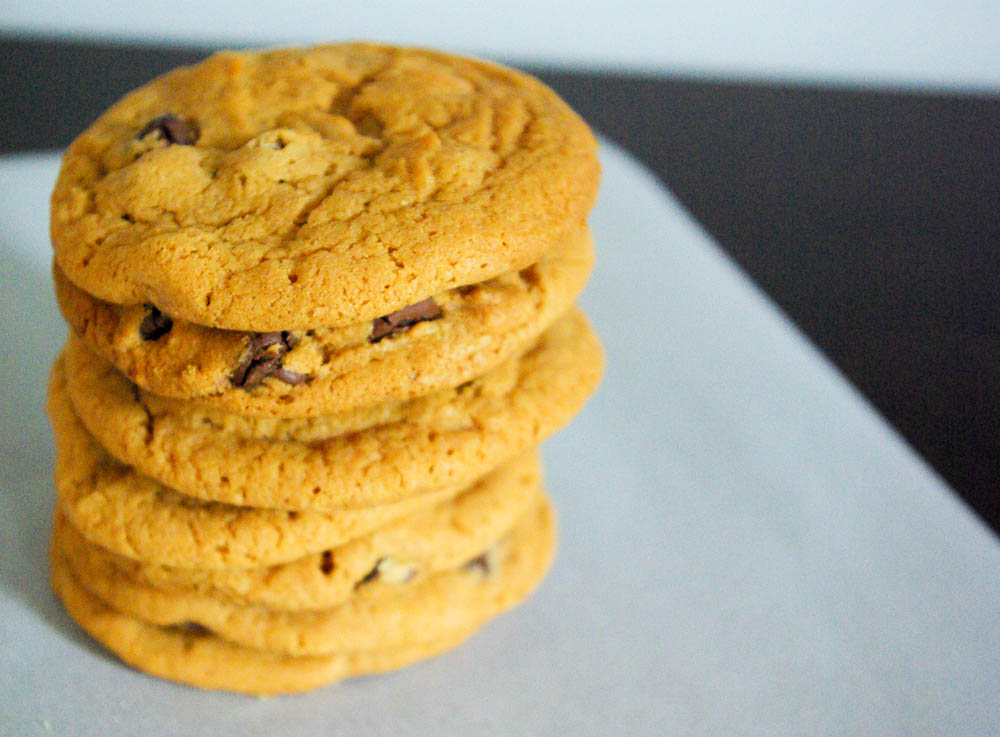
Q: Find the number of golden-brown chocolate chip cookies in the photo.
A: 7